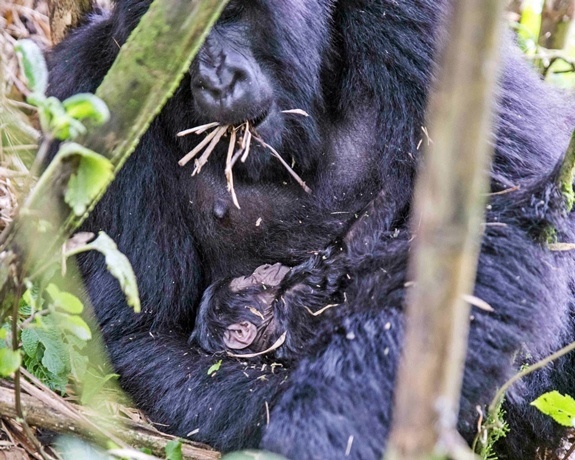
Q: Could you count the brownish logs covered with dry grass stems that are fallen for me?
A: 1